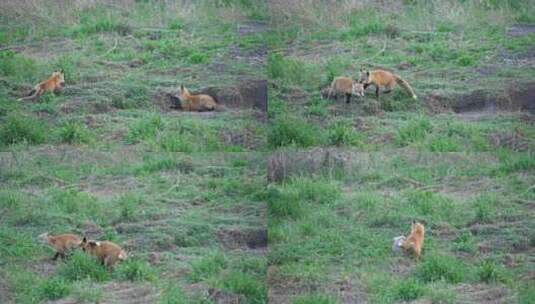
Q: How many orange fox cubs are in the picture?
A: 7